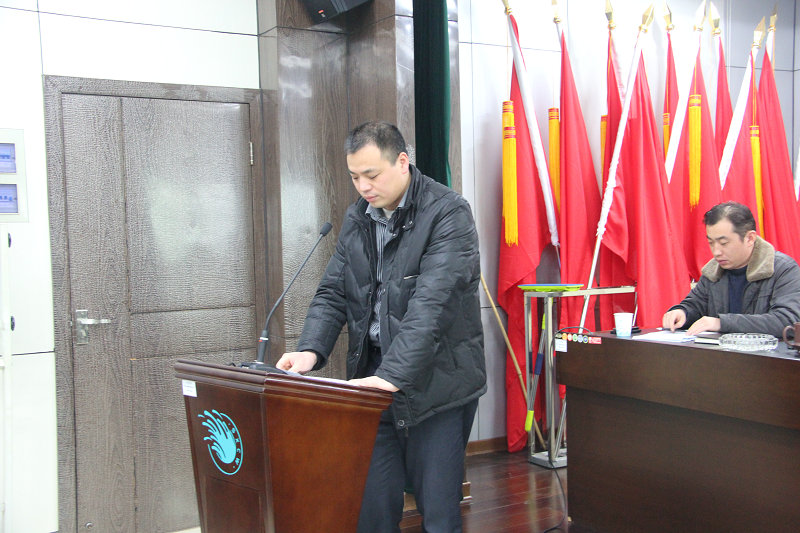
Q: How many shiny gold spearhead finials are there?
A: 9